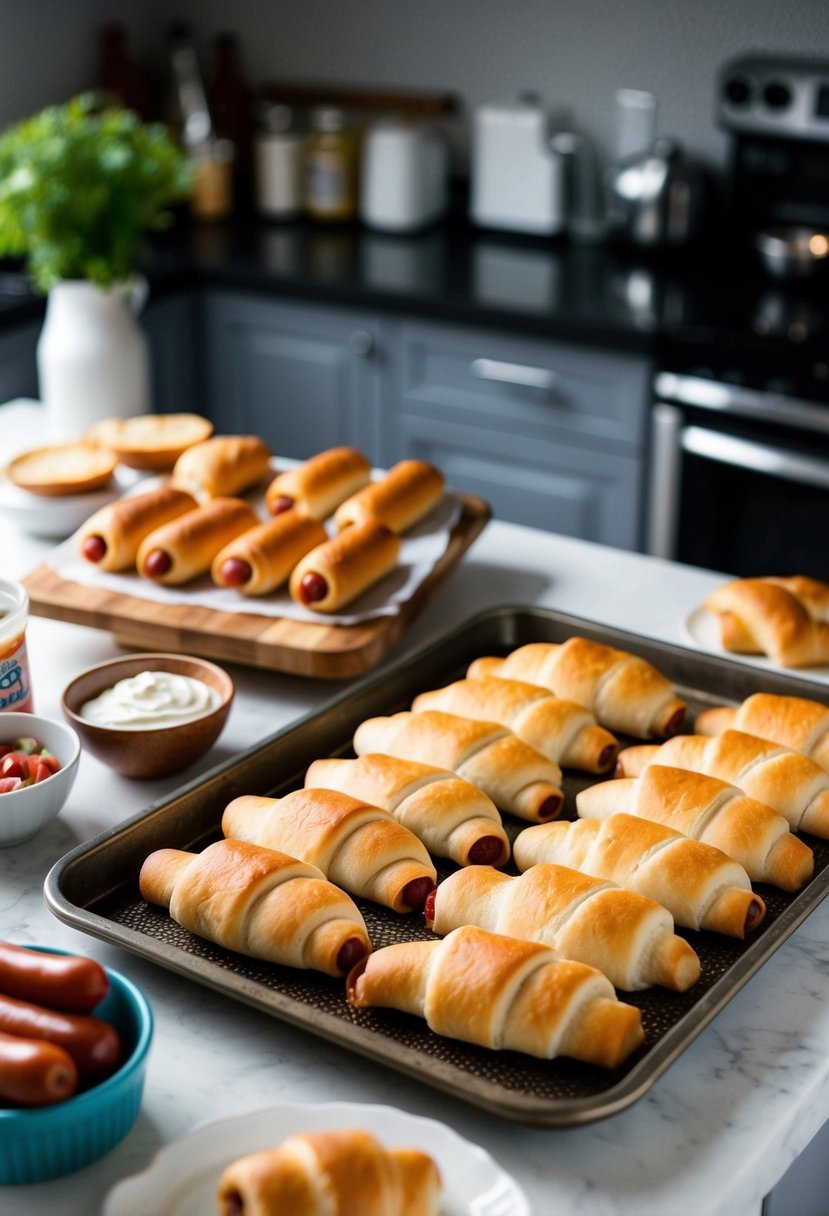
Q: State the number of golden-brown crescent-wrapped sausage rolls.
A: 13